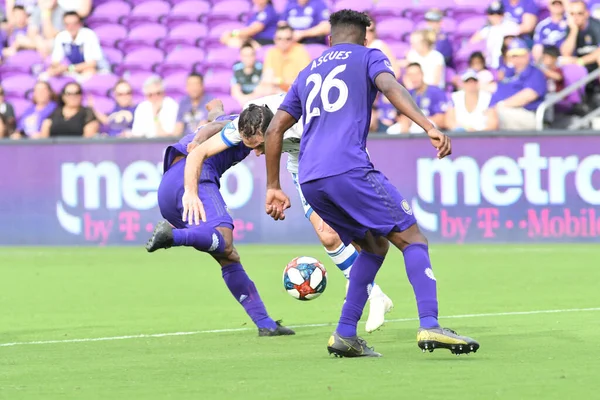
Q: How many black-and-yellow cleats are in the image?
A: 2